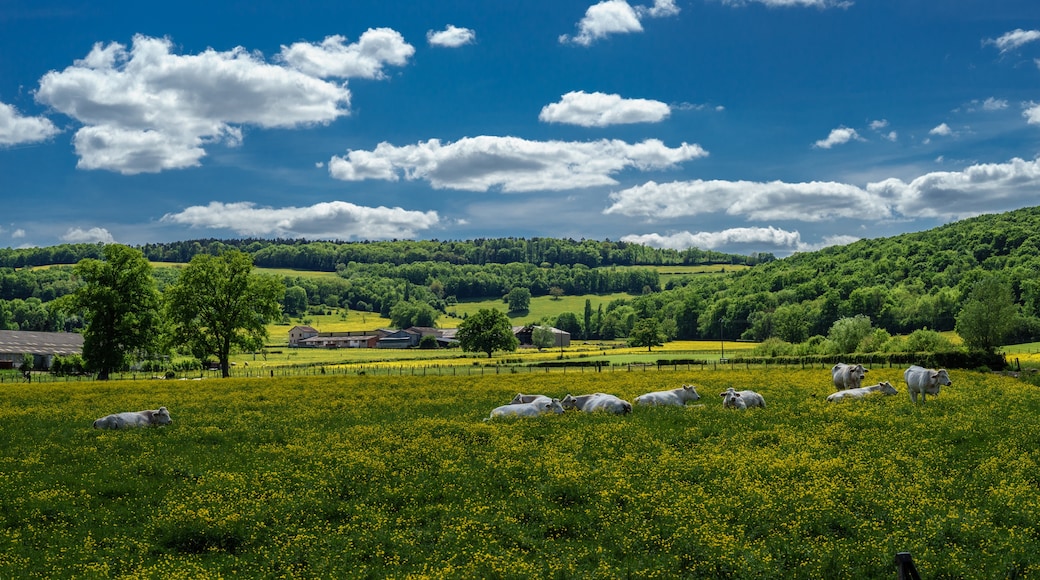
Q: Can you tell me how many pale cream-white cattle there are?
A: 9